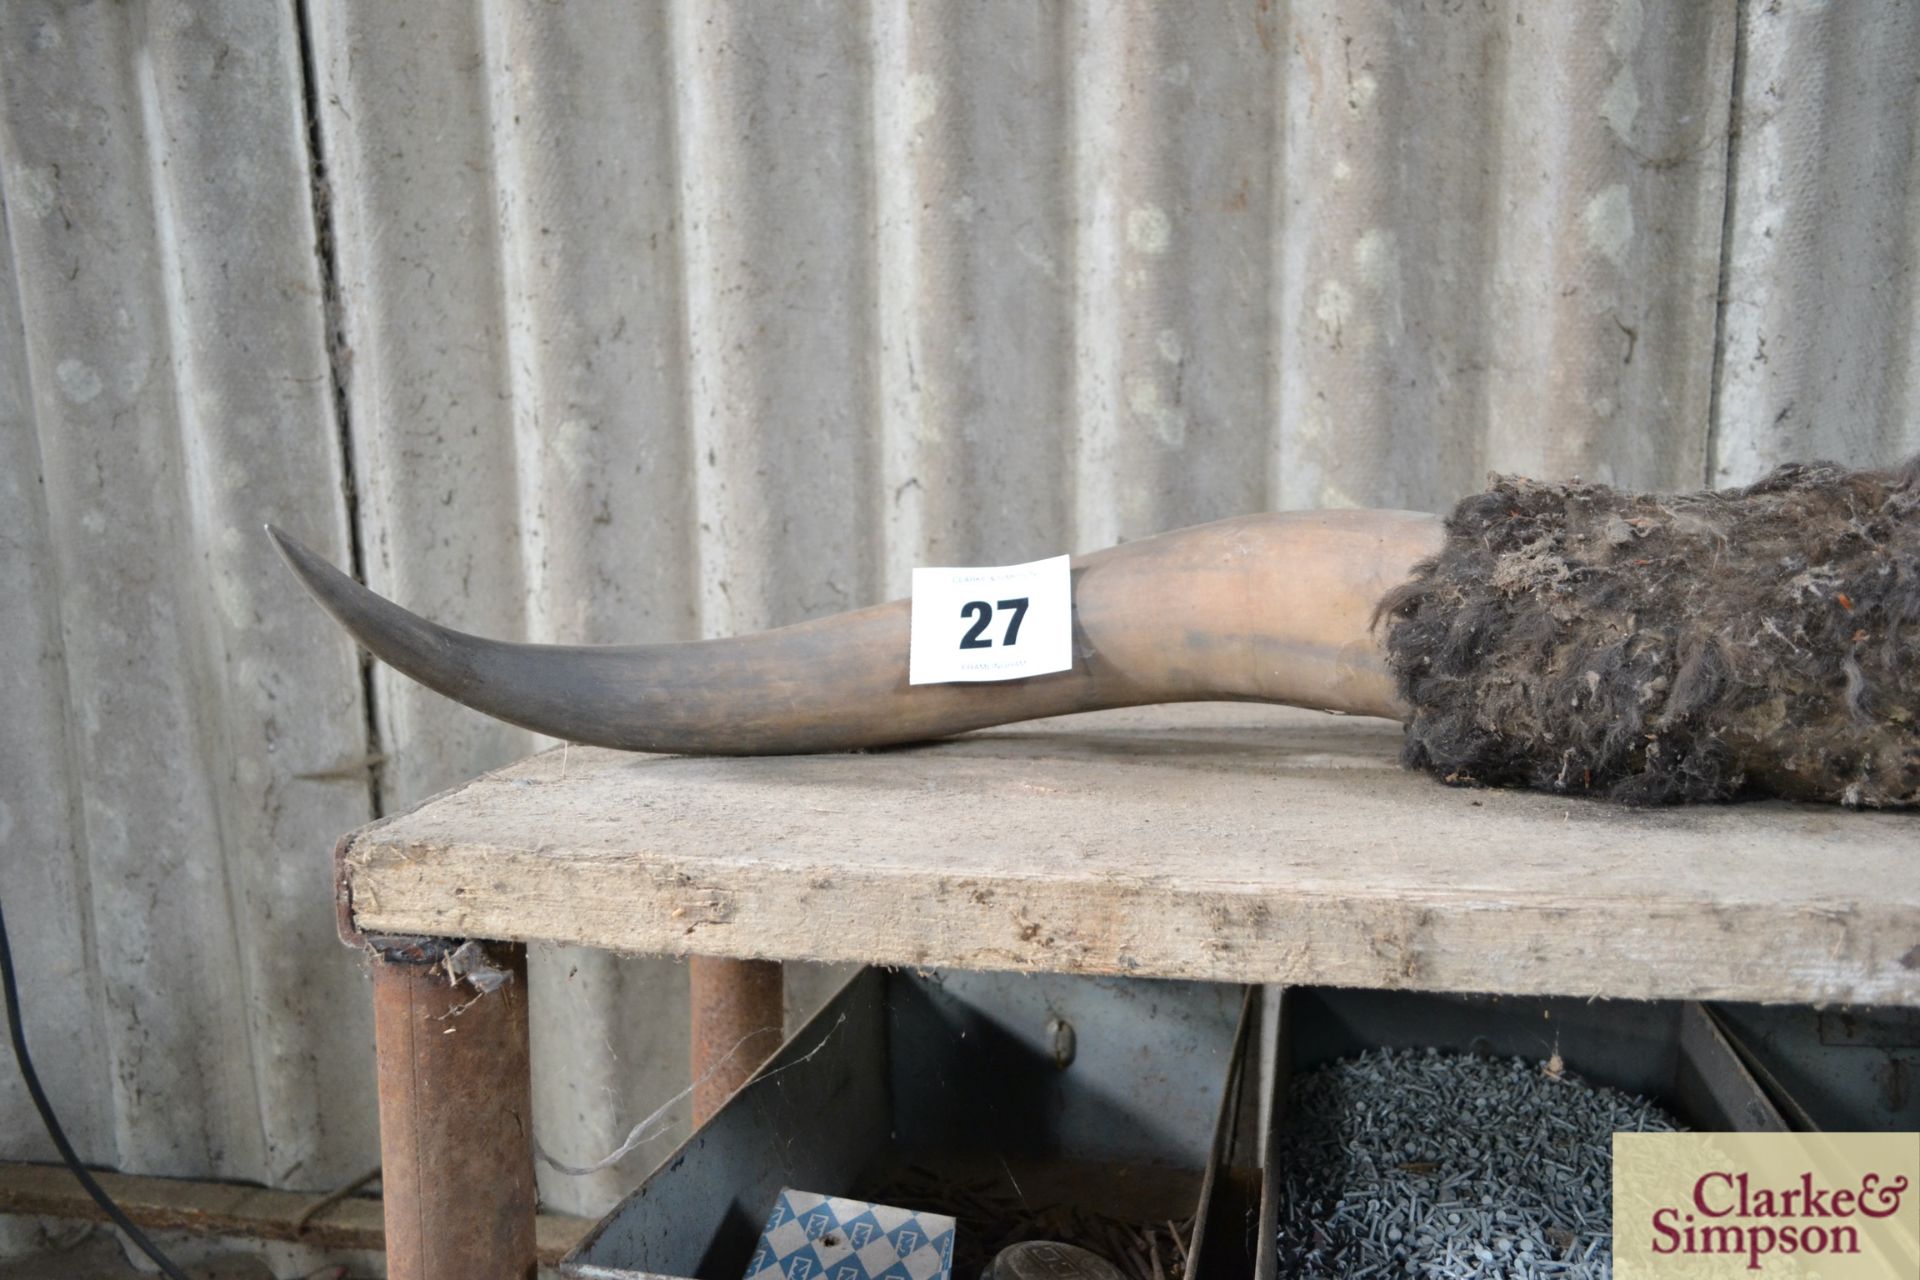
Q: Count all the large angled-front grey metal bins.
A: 3